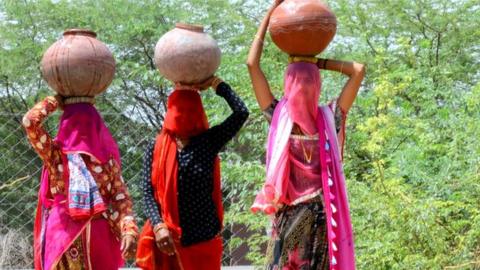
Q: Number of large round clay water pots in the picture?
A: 3